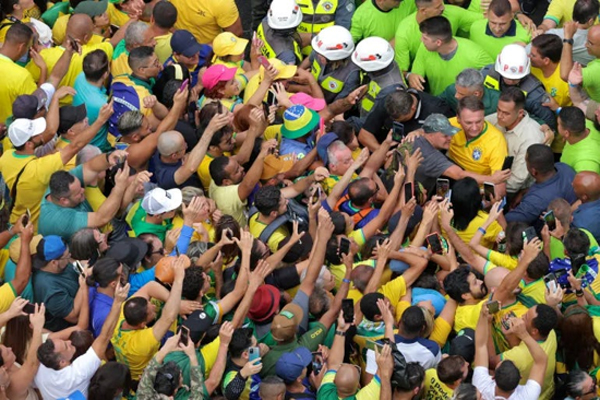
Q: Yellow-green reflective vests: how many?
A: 5